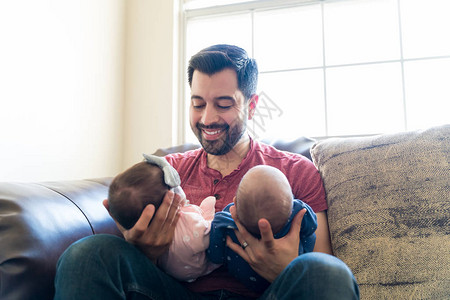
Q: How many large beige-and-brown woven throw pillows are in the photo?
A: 1